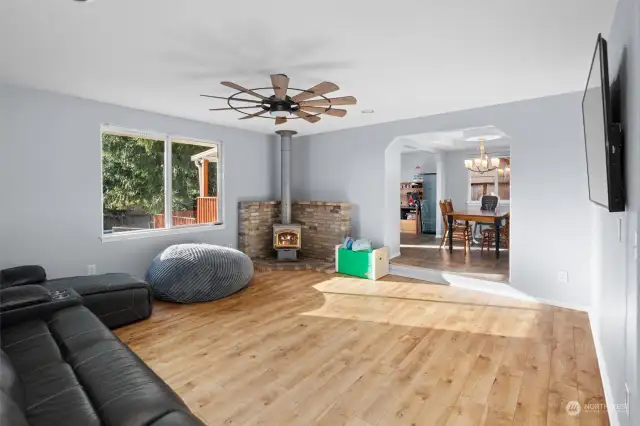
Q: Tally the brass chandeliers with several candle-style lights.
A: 1